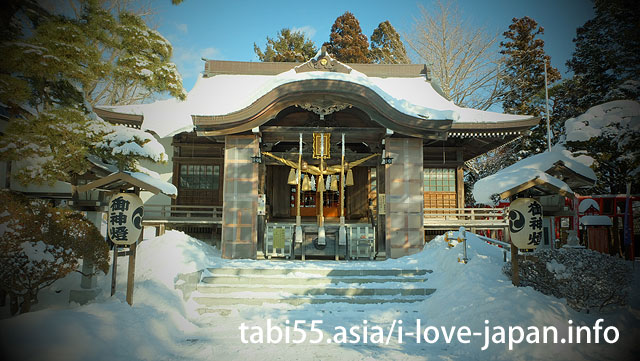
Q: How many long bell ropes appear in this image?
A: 3